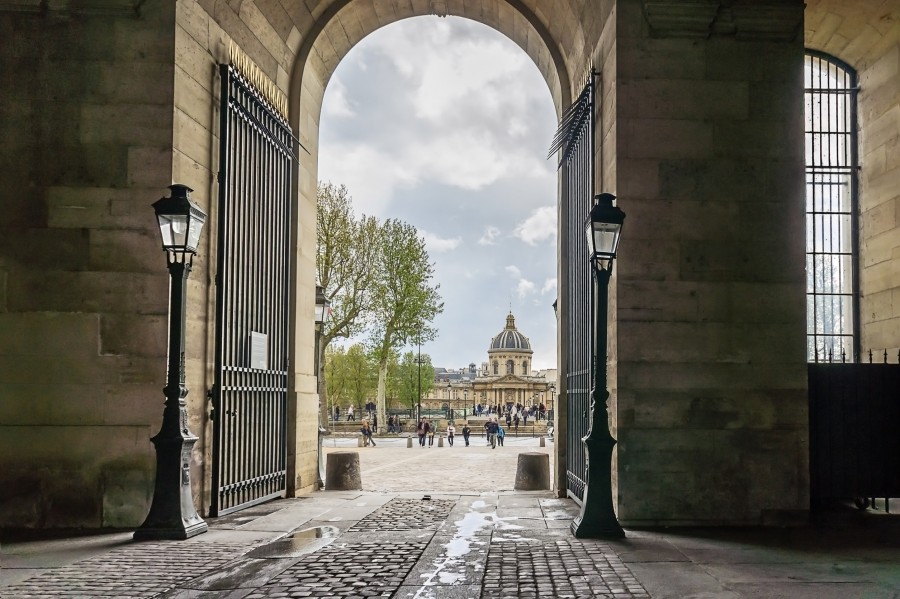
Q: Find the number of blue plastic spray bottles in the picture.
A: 0